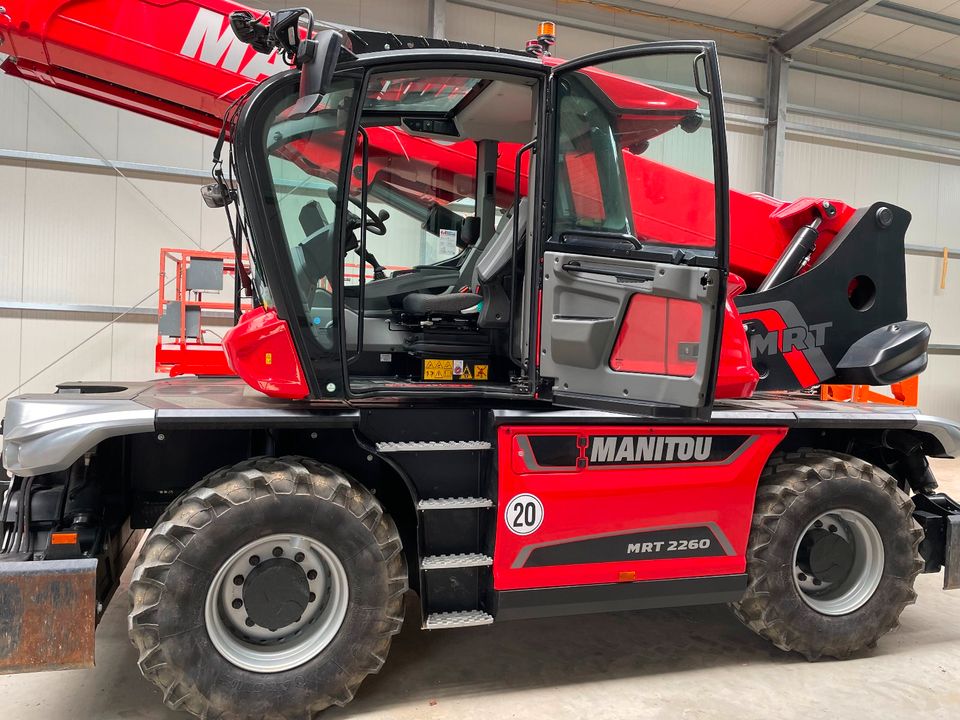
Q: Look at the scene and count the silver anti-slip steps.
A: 4